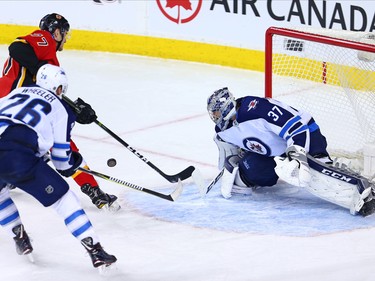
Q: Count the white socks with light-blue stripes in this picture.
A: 2